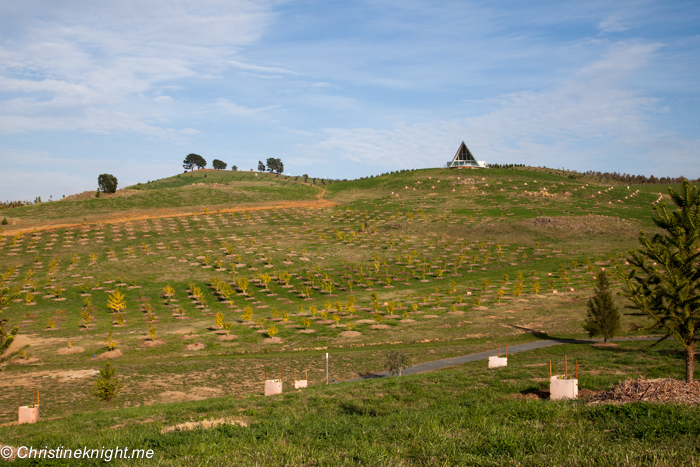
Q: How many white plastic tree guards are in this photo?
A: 5